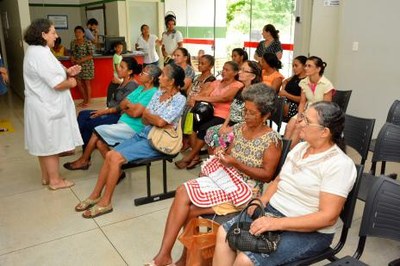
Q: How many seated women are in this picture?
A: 13